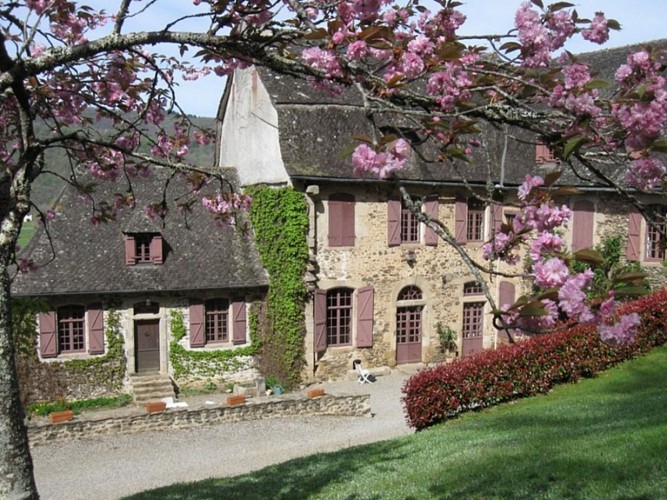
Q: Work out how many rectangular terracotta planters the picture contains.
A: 4